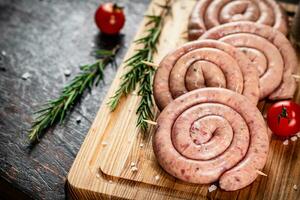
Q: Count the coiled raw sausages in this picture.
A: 4